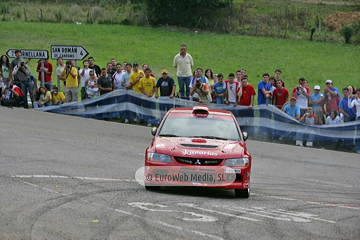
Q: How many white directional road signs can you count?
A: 2